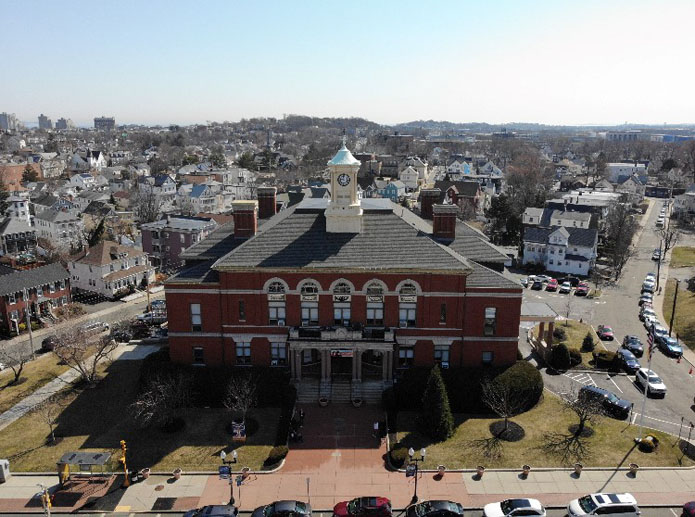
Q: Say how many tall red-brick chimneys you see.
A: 4